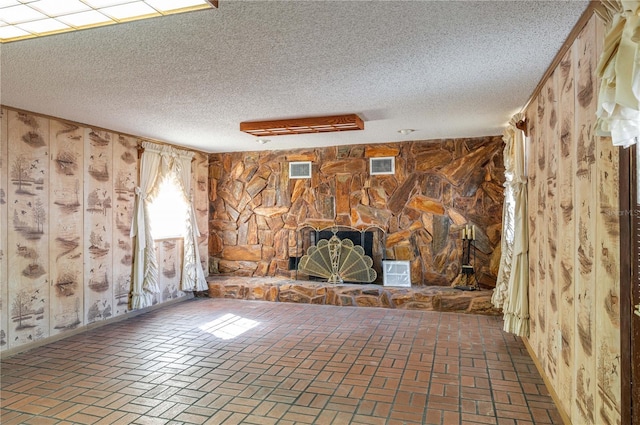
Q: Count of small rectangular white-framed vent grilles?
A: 2